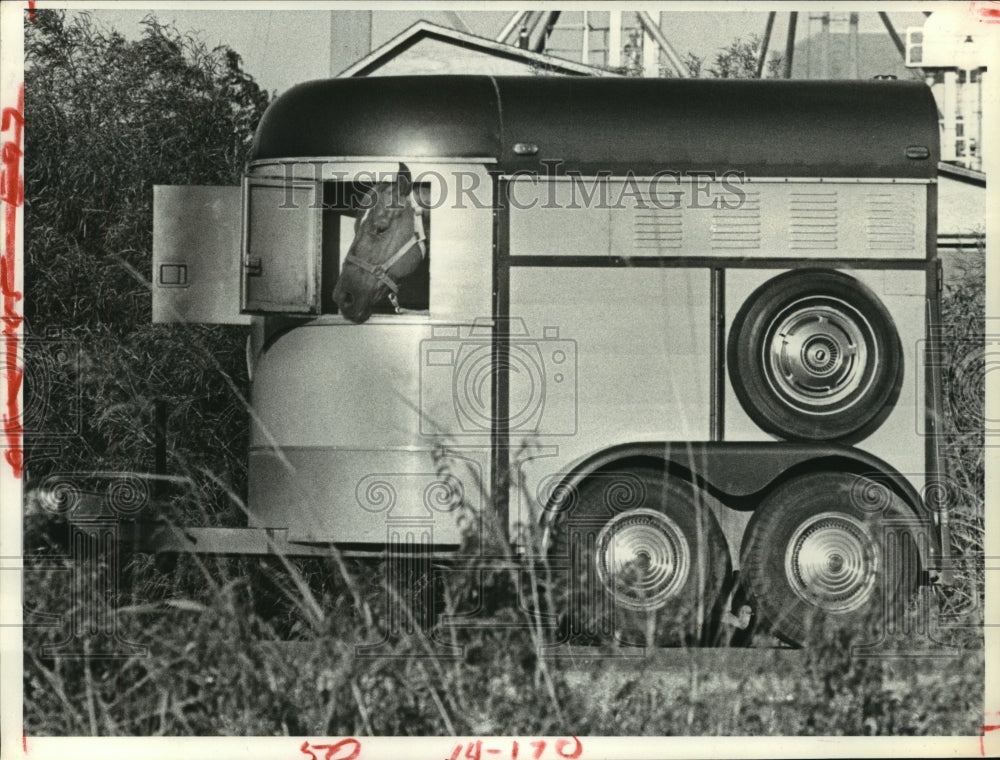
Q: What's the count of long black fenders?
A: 1